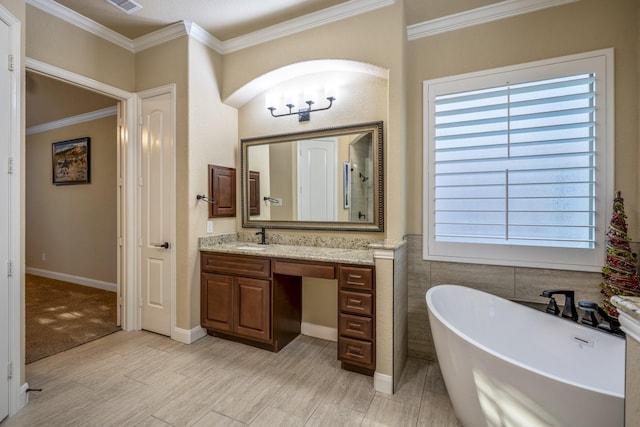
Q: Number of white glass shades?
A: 4